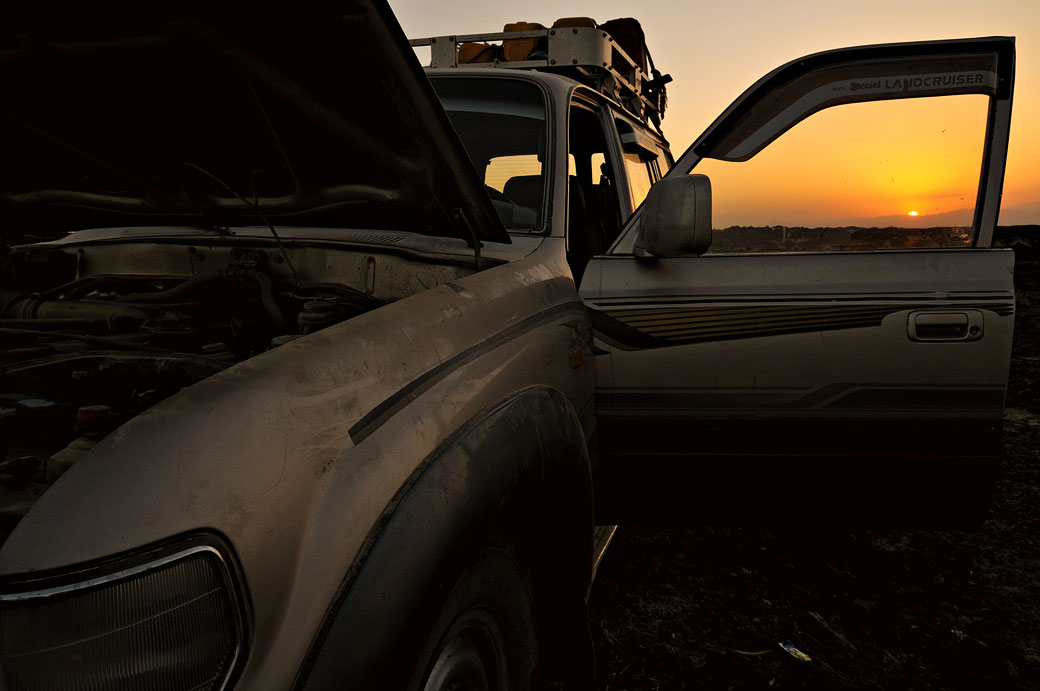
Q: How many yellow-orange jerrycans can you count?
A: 3